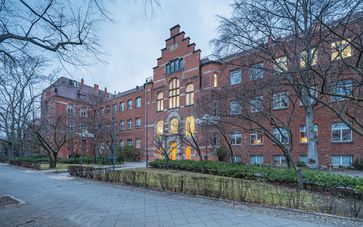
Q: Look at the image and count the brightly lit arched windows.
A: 6